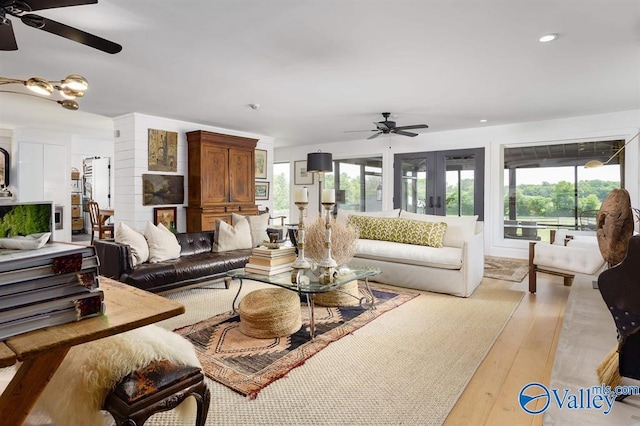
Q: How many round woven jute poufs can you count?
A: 2